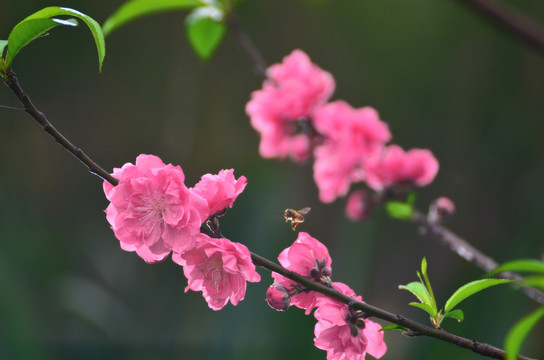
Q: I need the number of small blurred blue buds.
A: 0